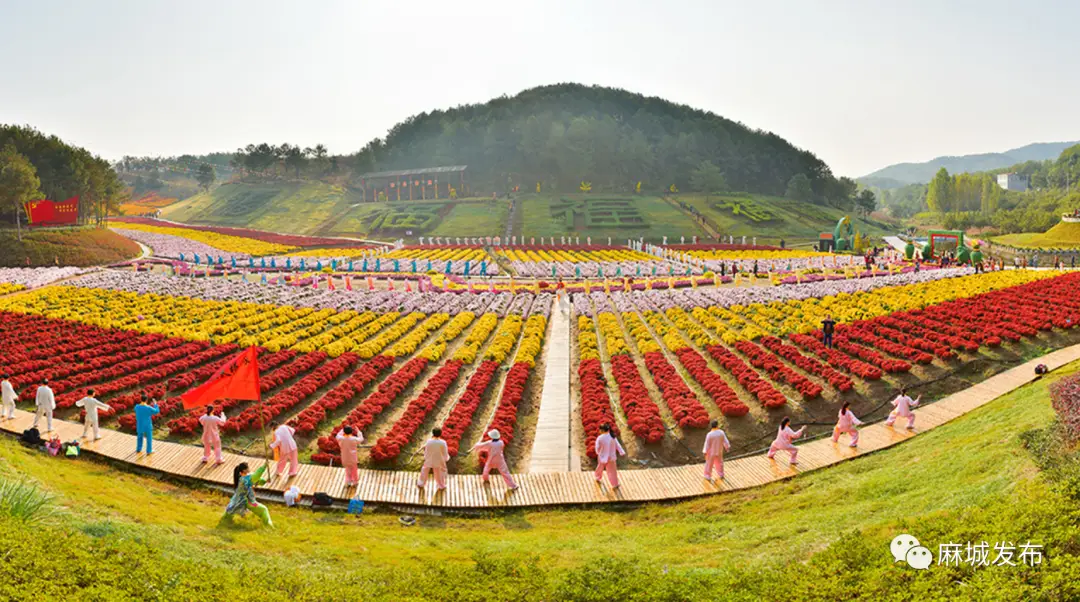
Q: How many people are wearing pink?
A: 10